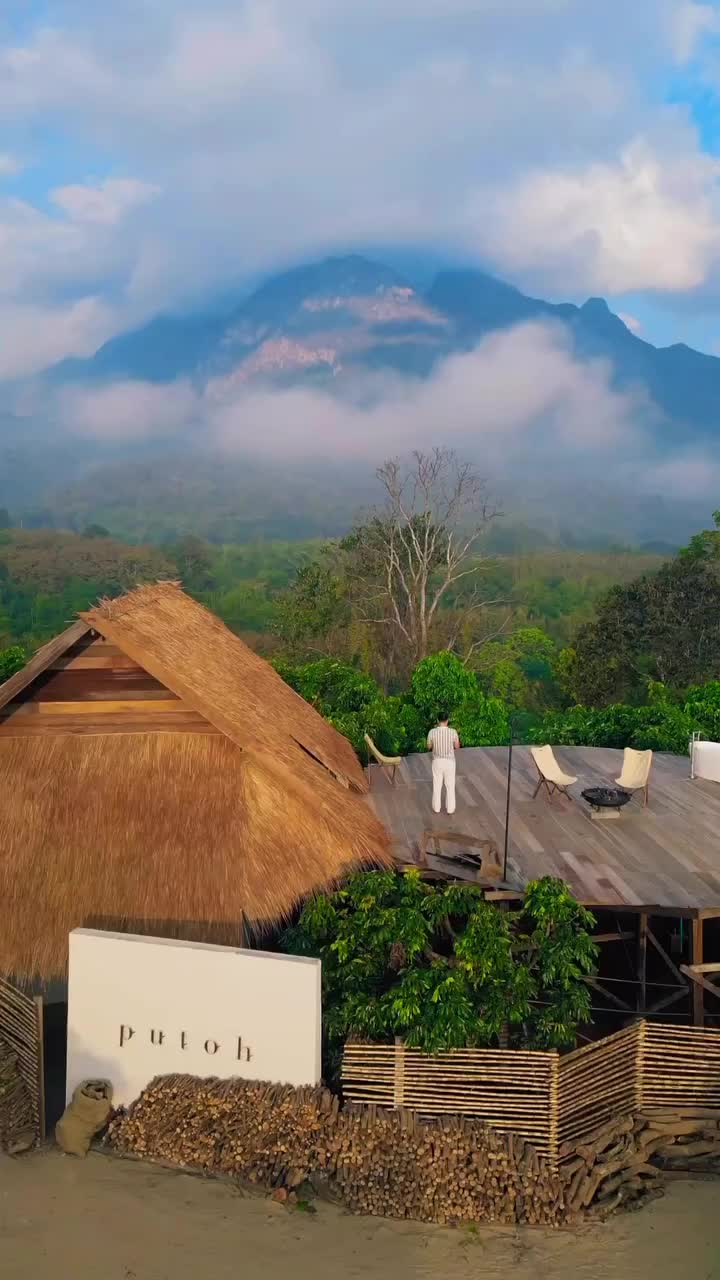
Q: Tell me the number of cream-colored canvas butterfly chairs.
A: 3